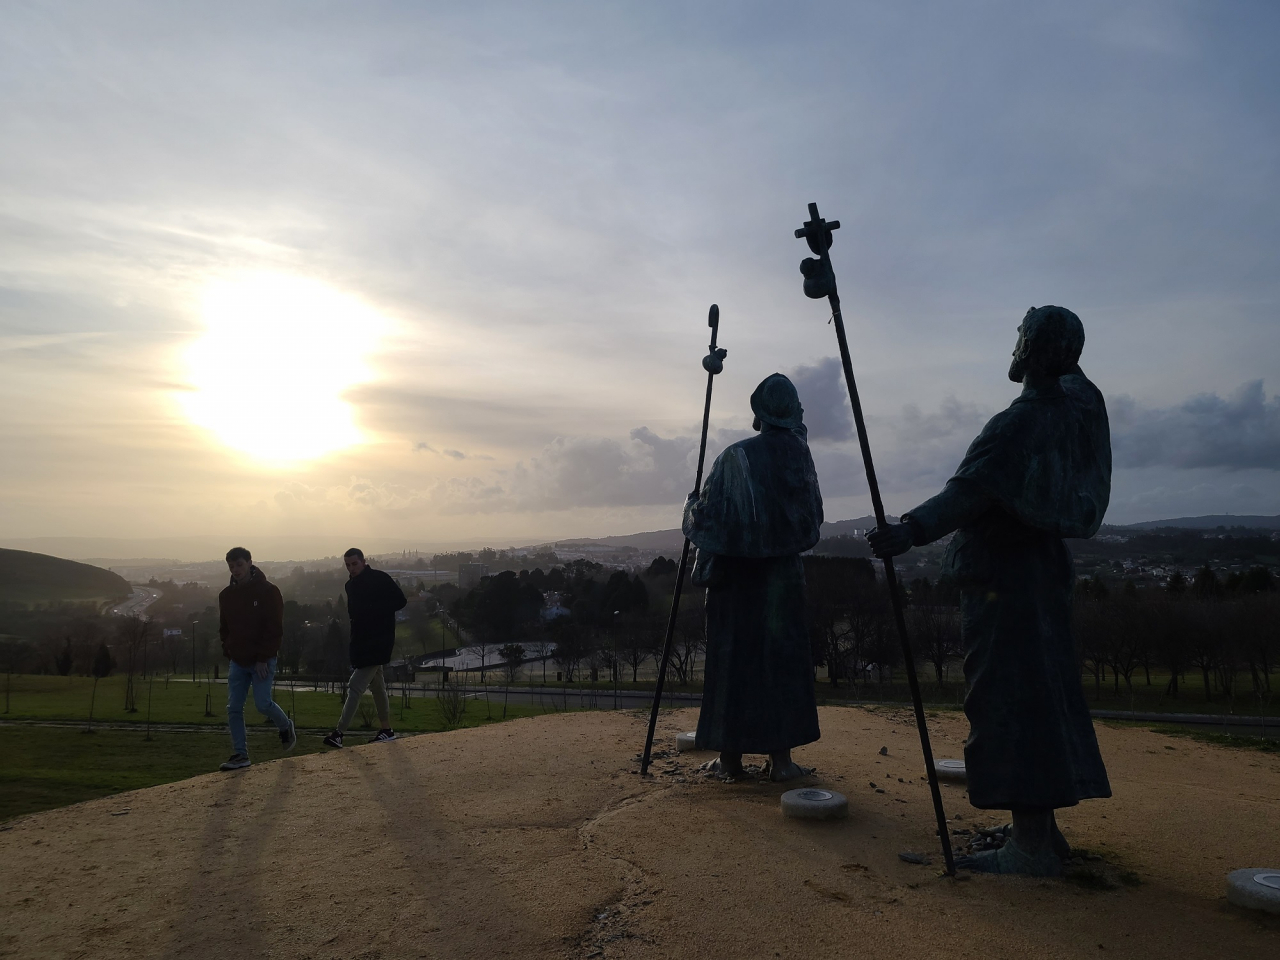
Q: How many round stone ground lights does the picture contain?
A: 4